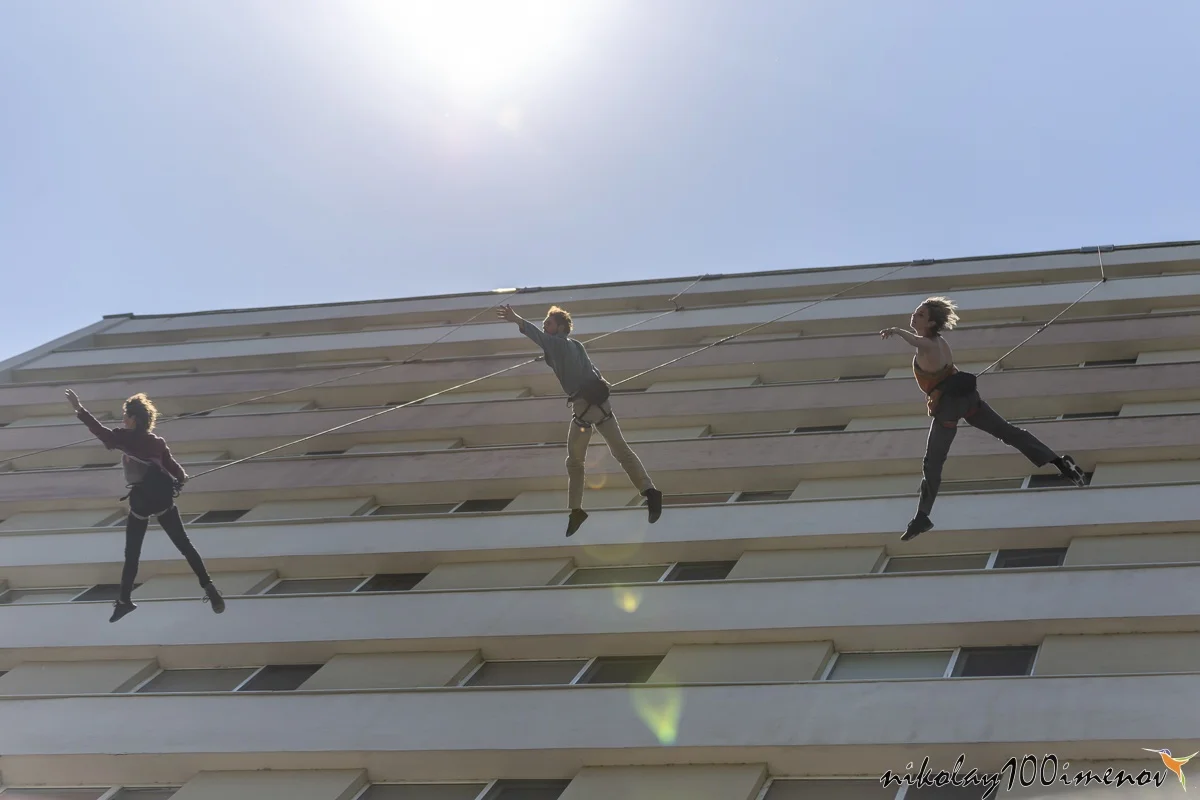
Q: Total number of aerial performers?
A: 3